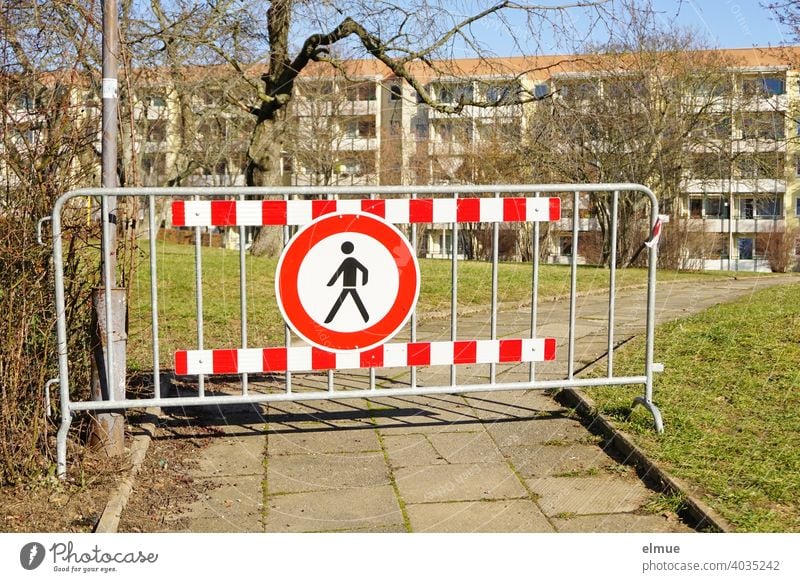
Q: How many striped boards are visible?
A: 2